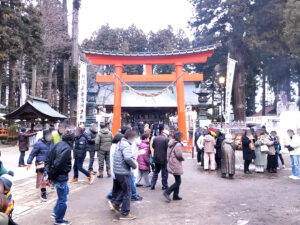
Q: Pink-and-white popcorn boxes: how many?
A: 0